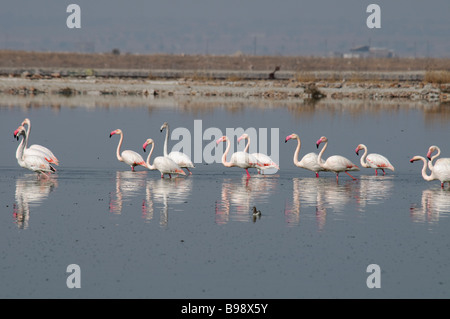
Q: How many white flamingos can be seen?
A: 13